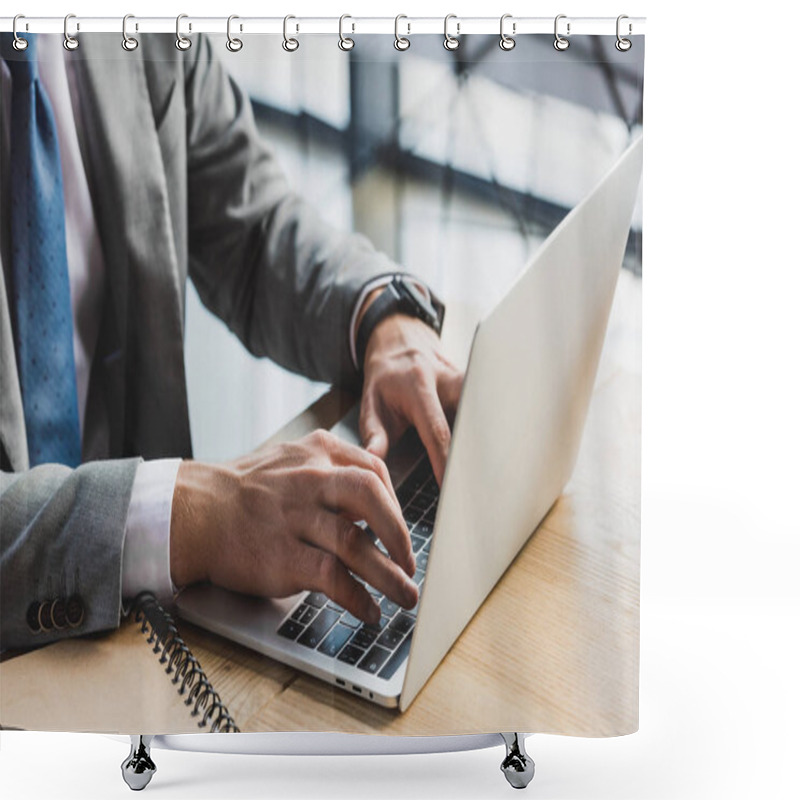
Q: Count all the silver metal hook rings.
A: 12